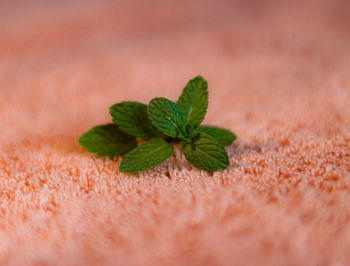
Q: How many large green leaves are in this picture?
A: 7